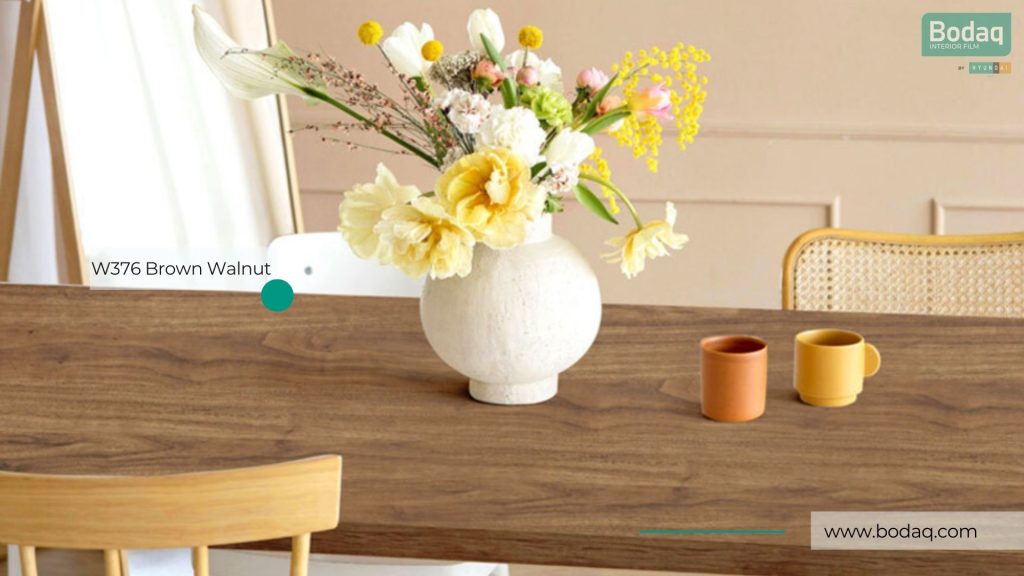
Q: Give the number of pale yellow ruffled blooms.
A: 4